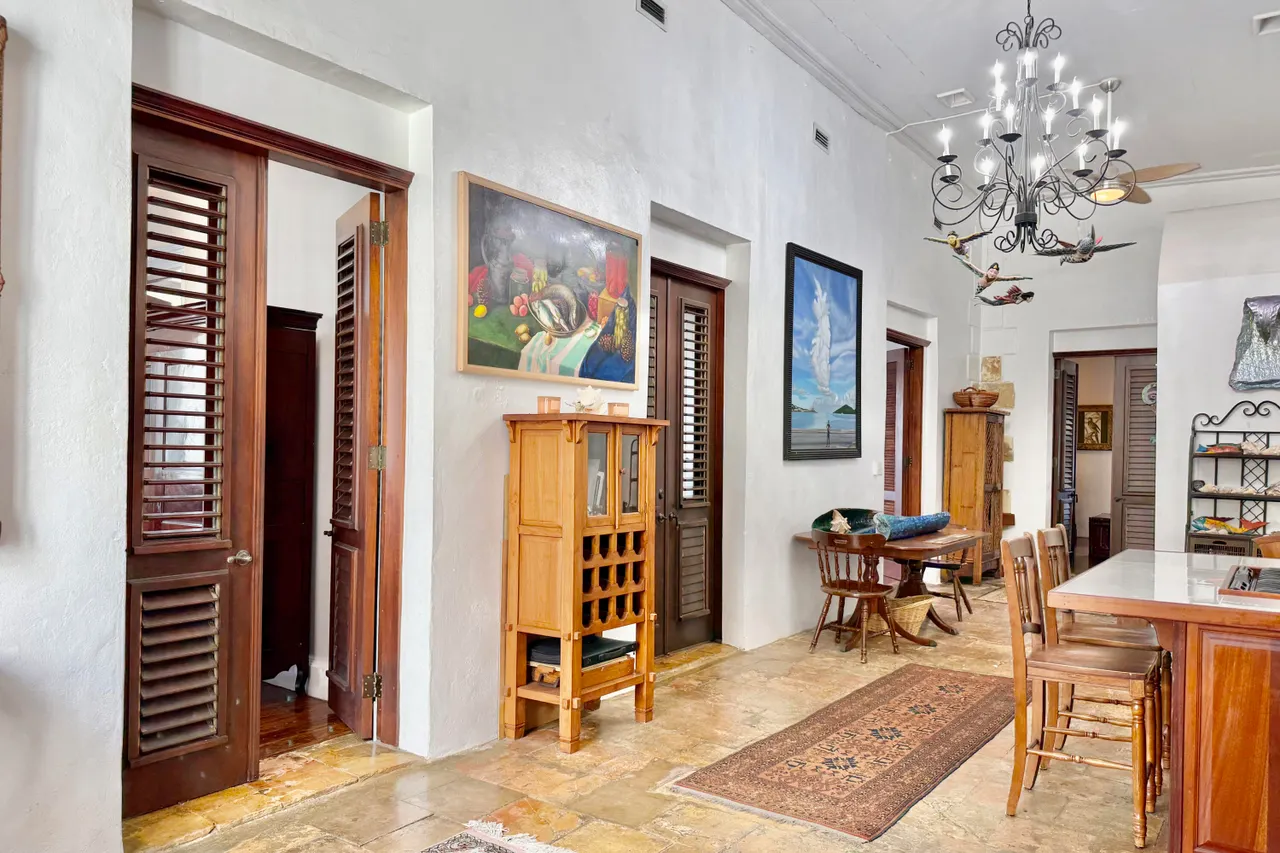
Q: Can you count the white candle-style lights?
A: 15